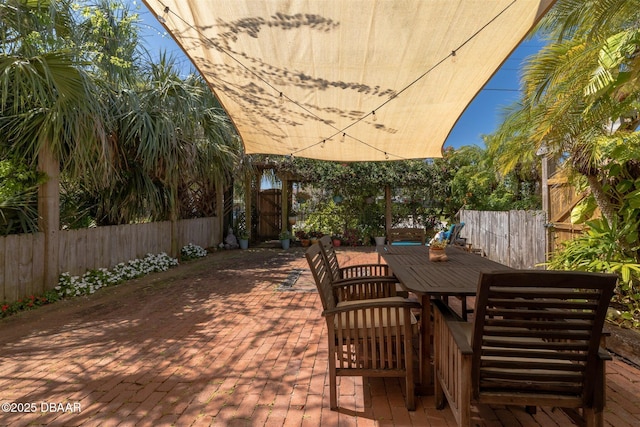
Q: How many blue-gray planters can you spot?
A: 2